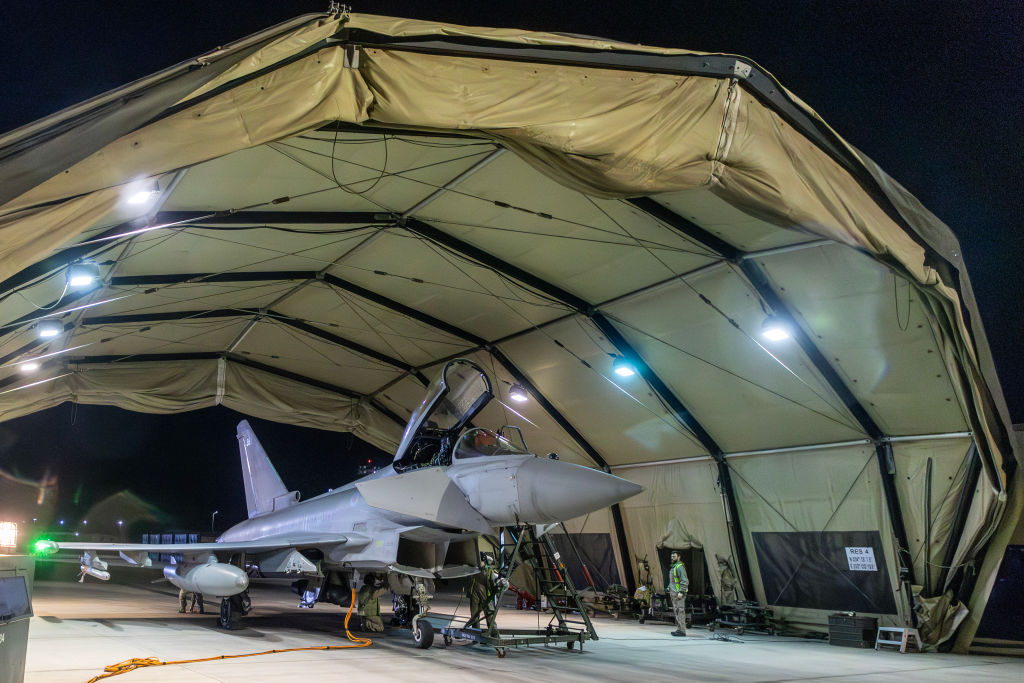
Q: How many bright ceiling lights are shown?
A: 7